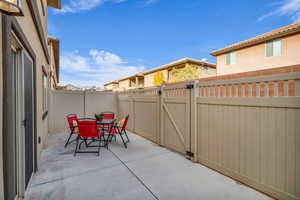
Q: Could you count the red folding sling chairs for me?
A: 4